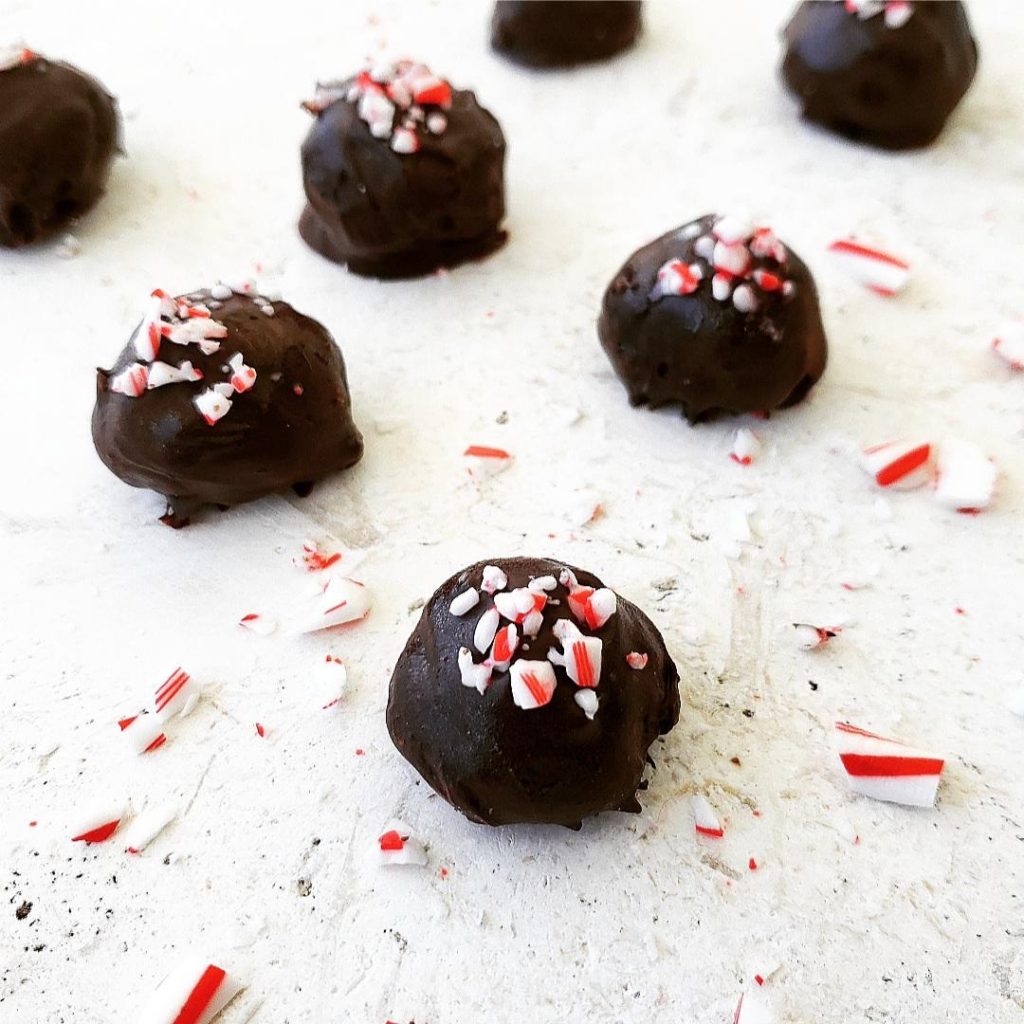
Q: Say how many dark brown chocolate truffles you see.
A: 7